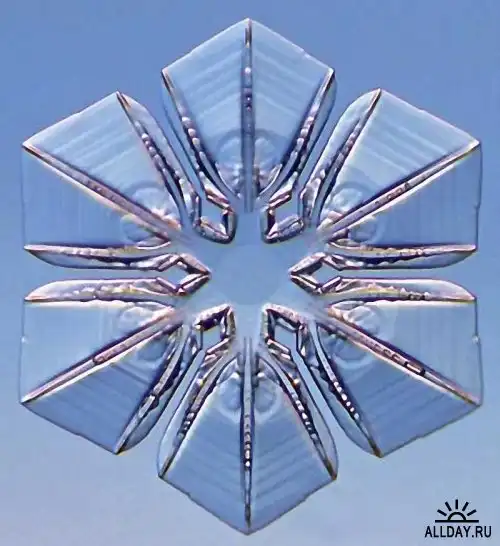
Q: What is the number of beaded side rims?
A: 12